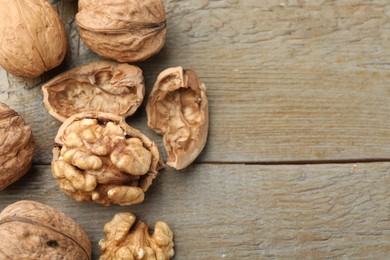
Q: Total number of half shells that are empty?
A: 2